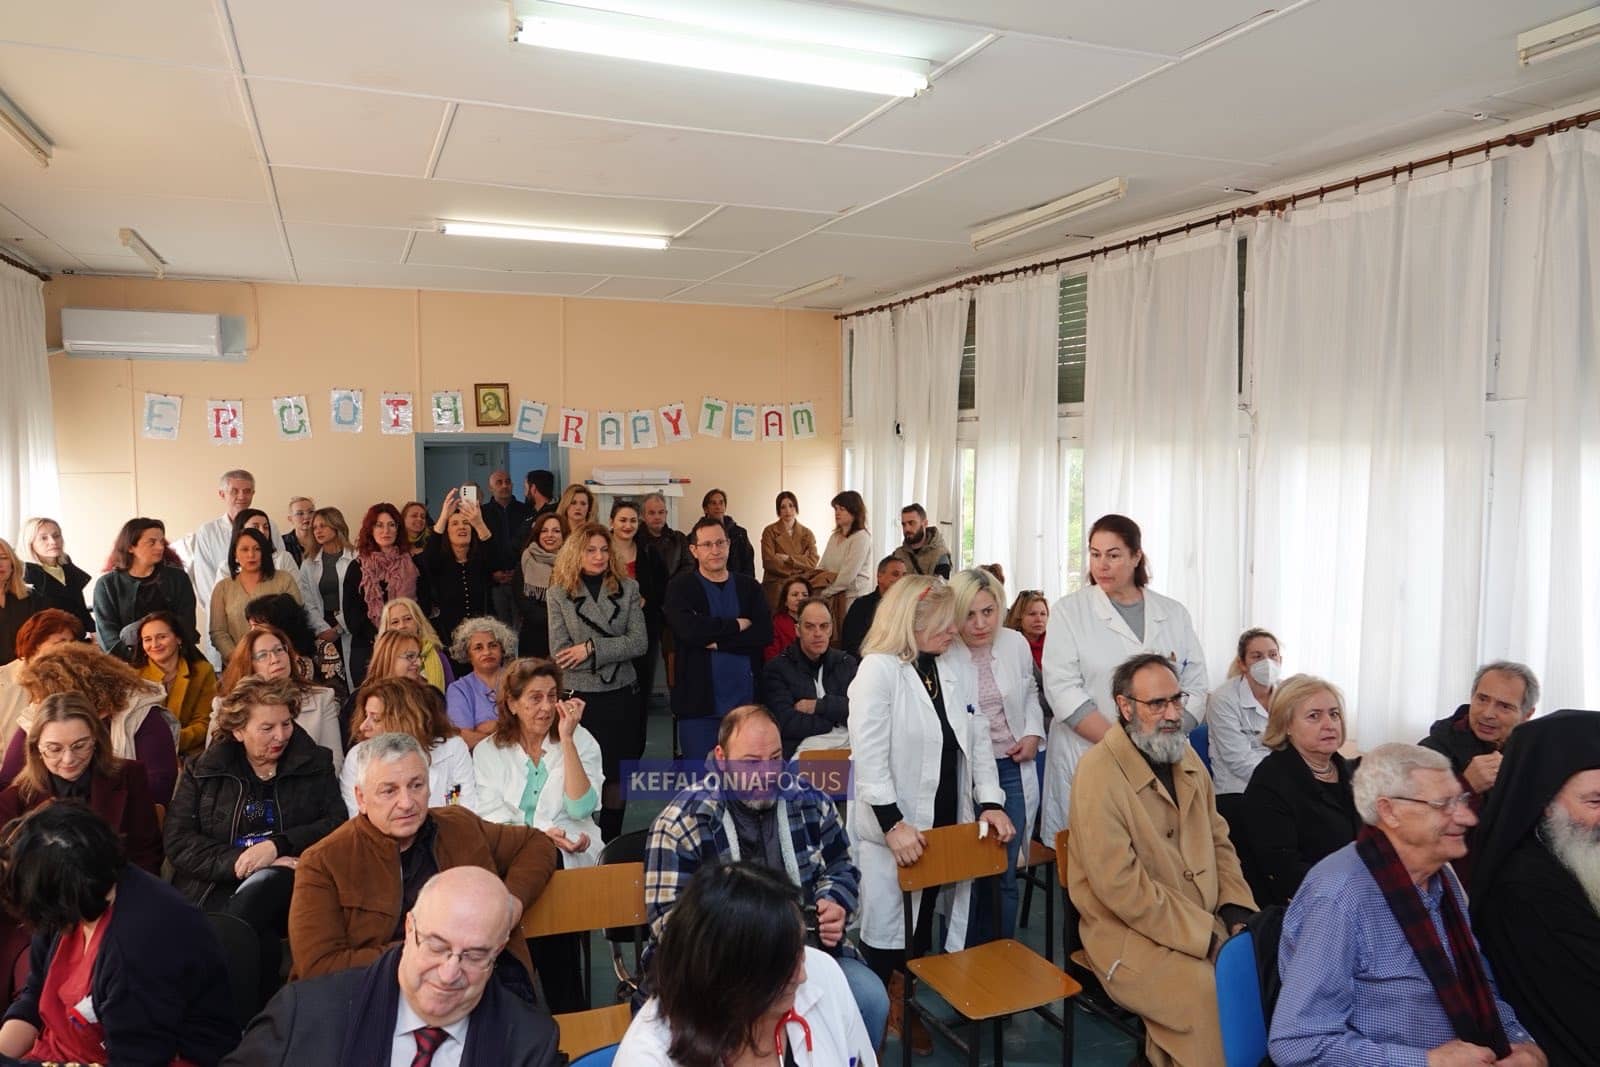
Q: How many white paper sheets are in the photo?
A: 15